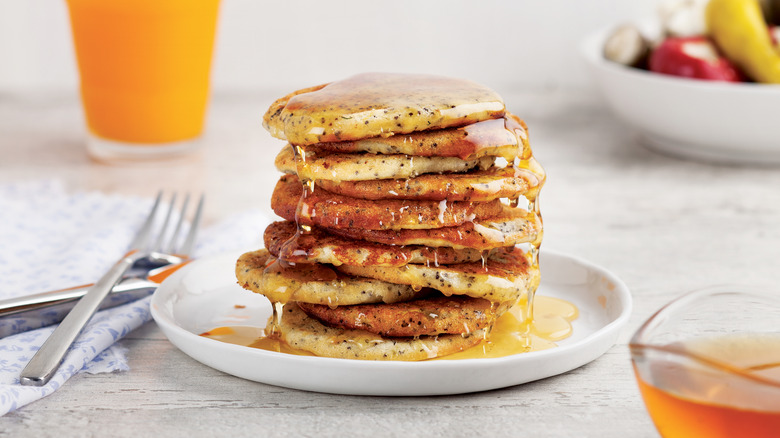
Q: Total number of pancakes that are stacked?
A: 11